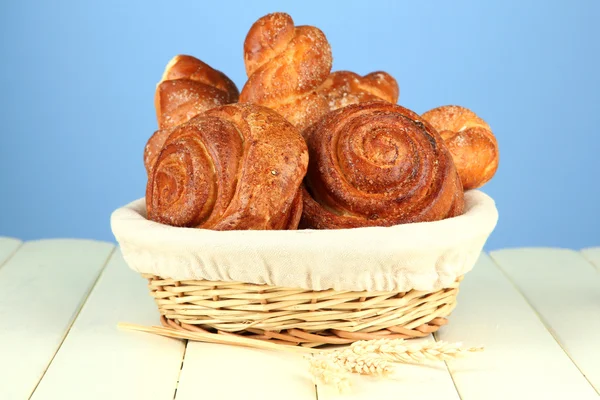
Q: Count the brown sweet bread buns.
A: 6